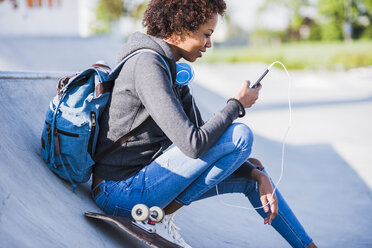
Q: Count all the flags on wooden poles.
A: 0